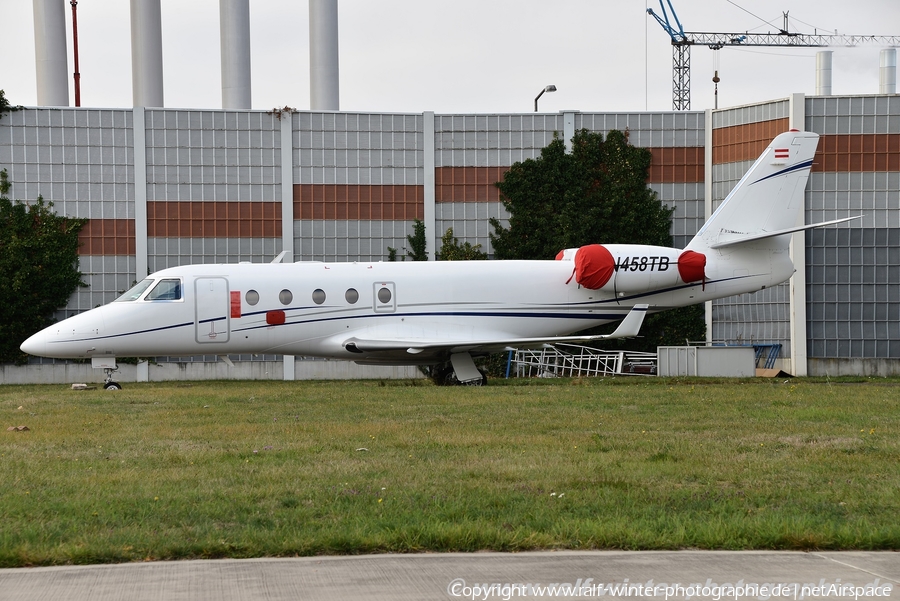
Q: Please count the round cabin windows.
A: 5